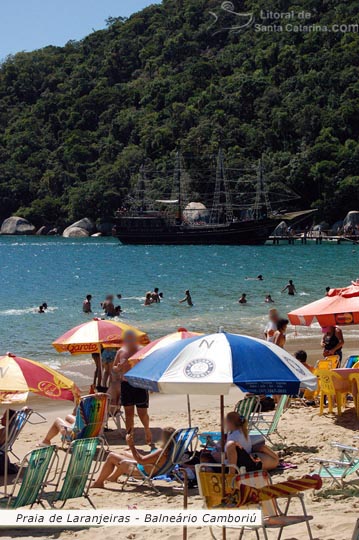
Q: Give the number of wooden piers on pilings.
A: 1